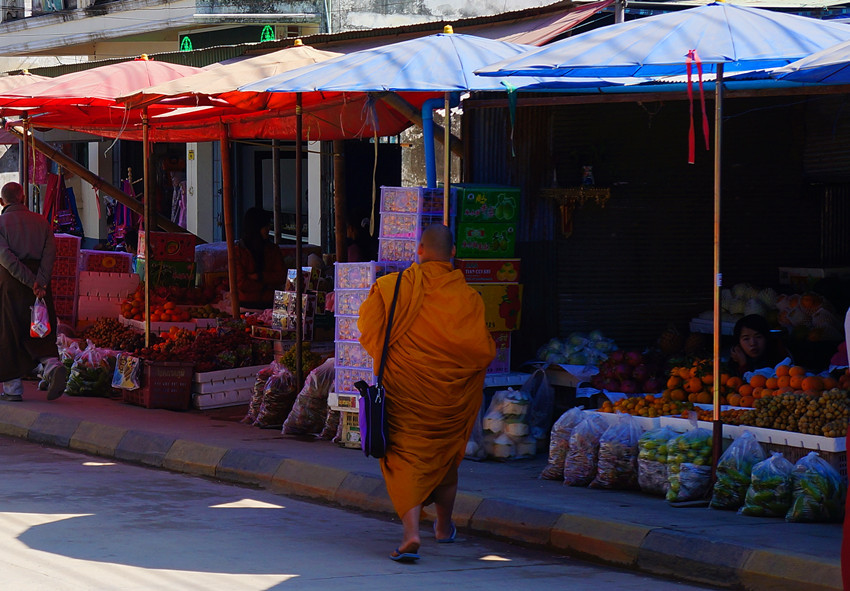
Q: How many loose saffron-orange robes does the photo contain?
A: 1